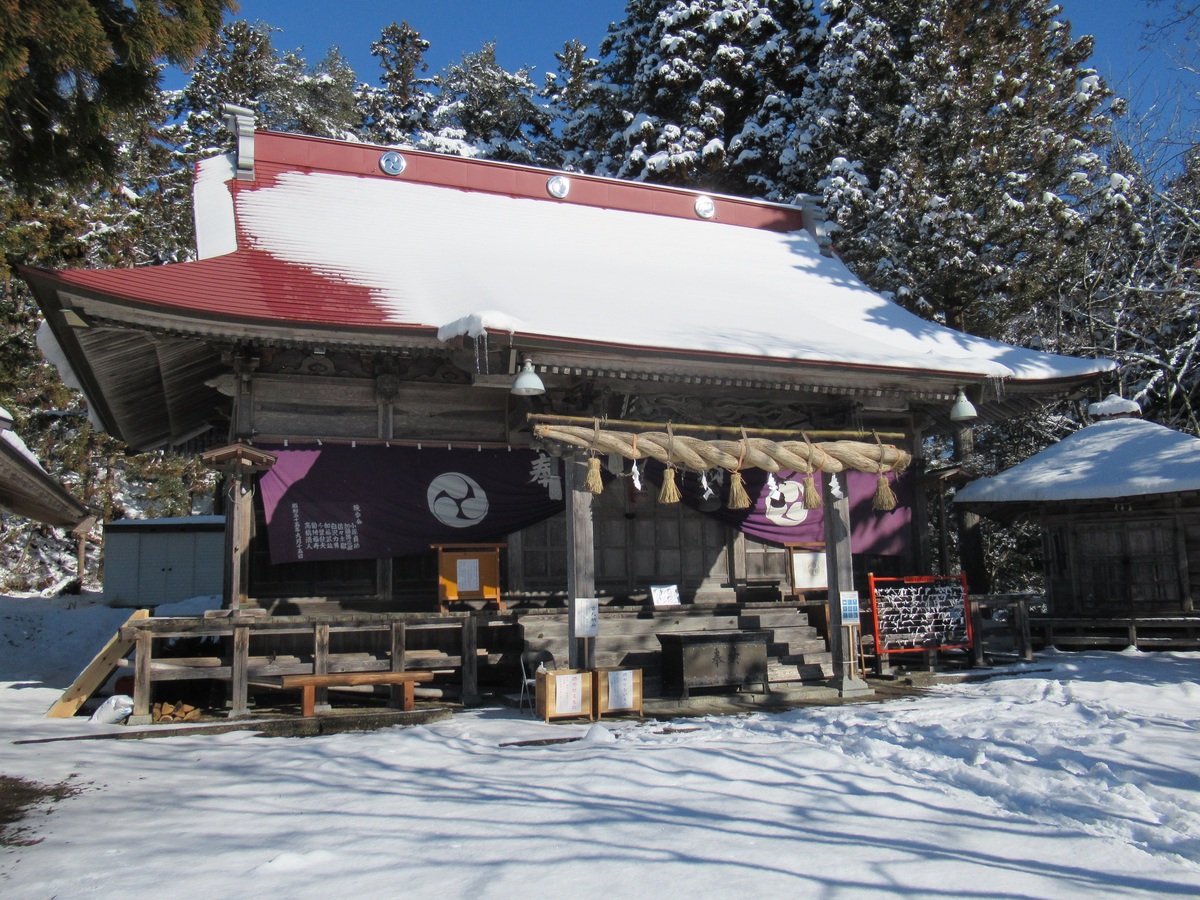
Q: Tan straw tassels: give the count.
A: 5